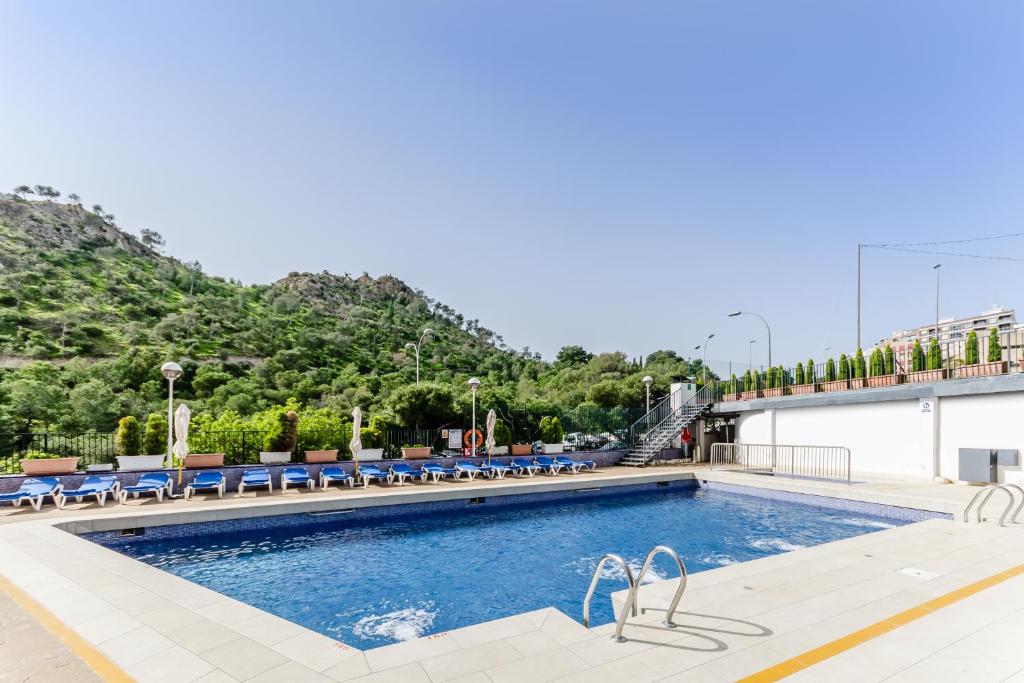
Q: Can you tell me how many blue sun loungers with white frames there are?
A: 15